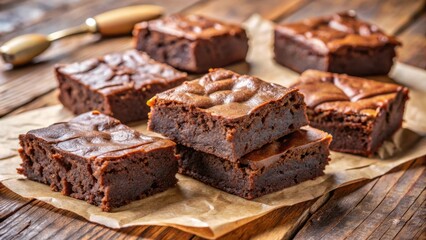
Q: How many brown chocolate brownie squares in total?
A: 7